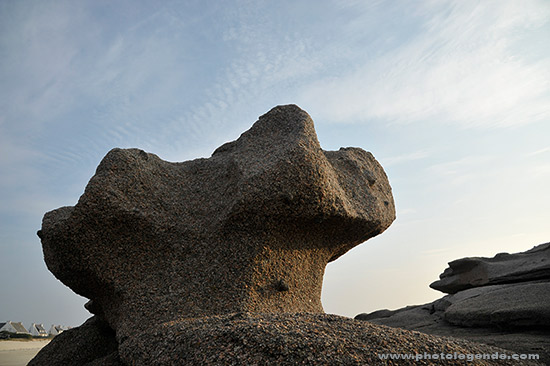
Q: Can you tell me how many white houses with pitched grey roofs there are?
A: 3